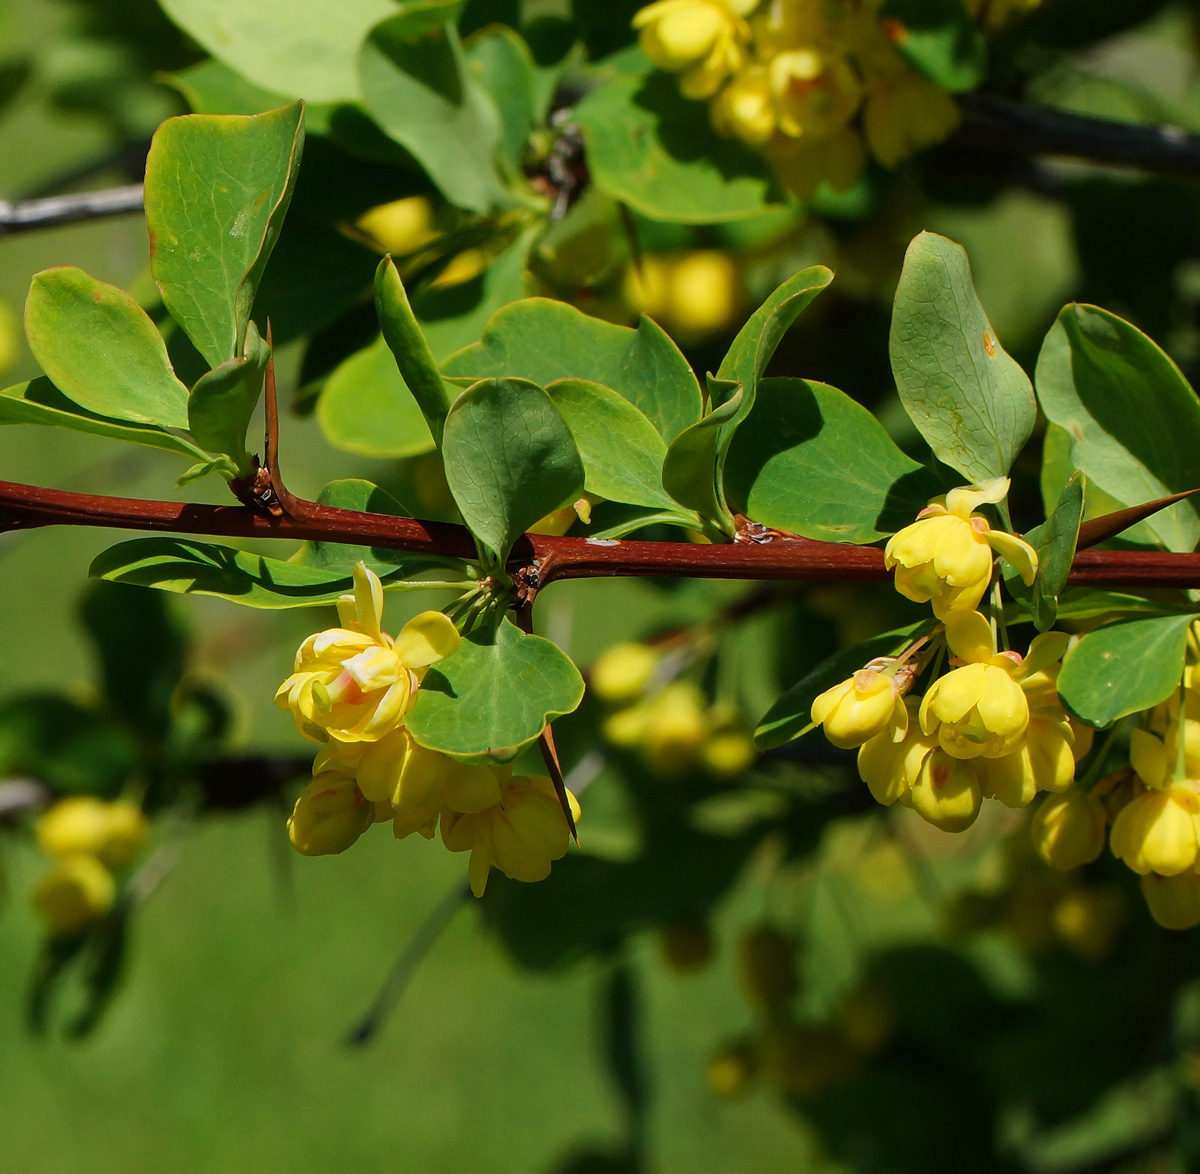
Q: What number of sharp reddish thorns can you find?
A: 3